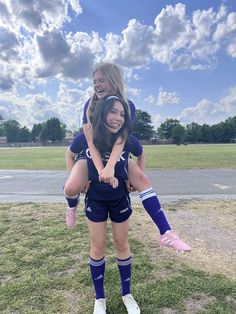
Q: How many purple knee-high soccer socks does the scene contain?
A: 4